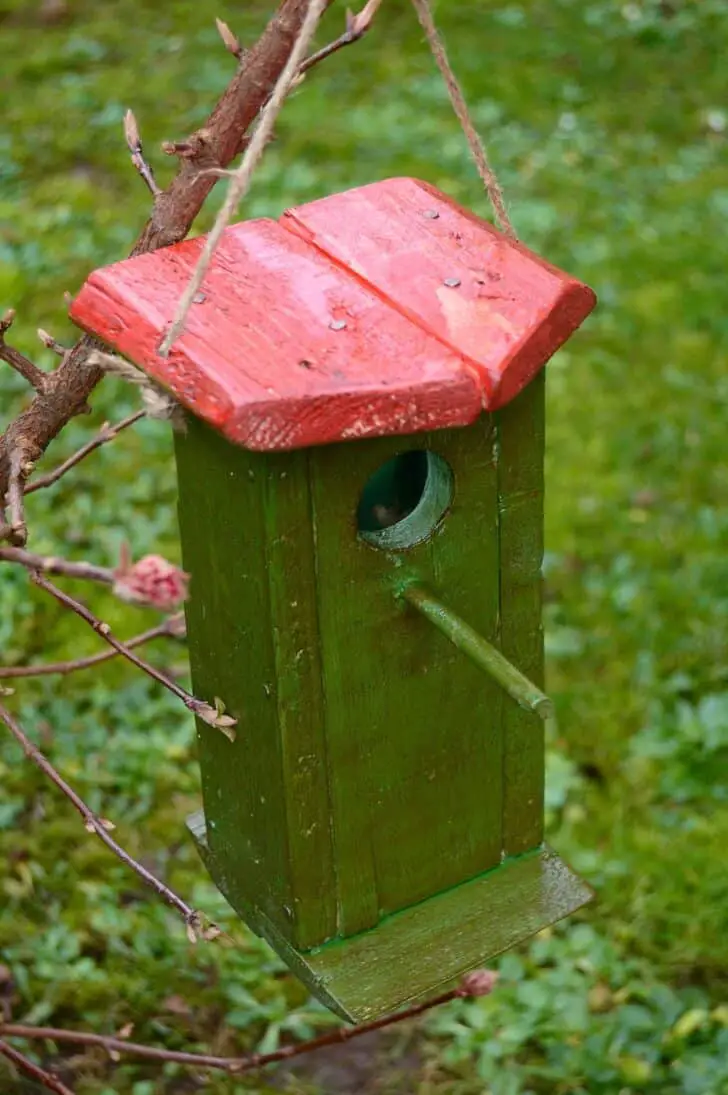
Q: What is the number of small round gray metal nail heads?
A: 4